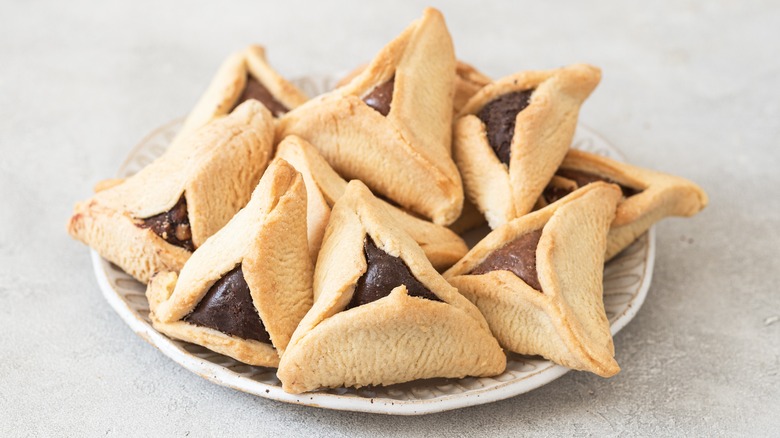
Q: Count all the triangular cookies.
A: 10